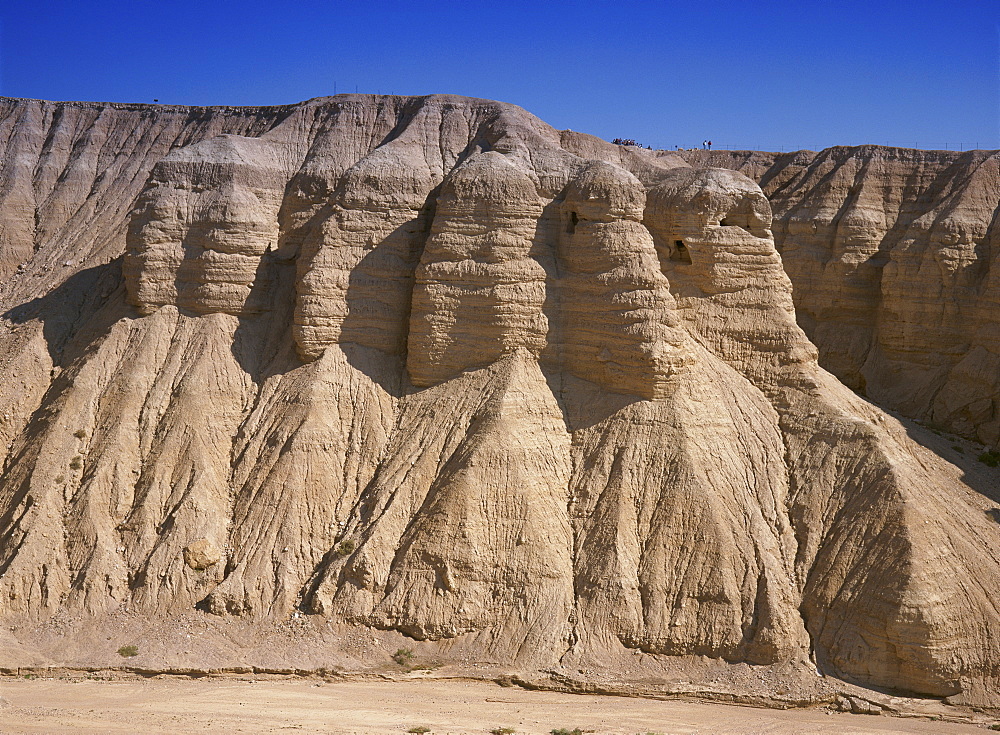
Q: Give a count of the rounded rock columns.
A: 5